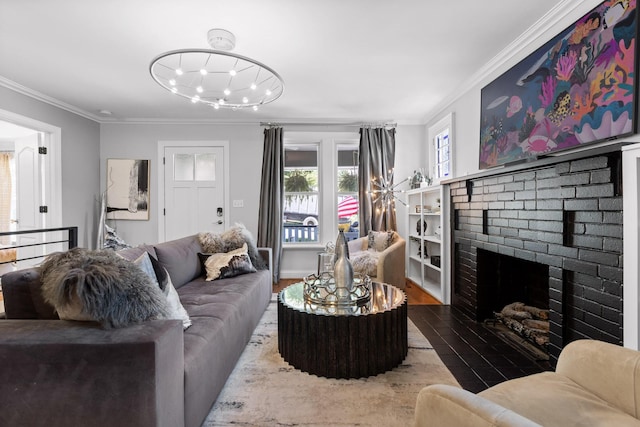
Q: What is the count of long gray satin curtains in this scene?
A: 2